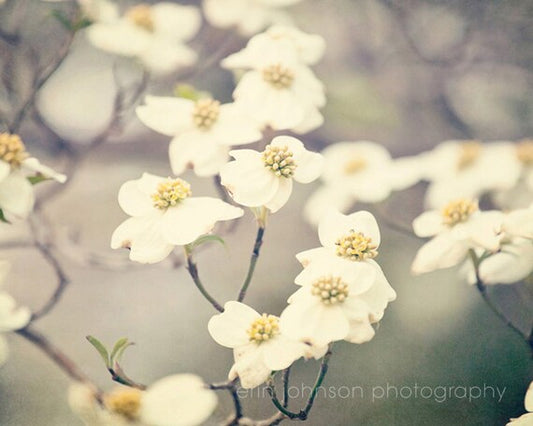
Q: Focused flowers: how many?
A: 5